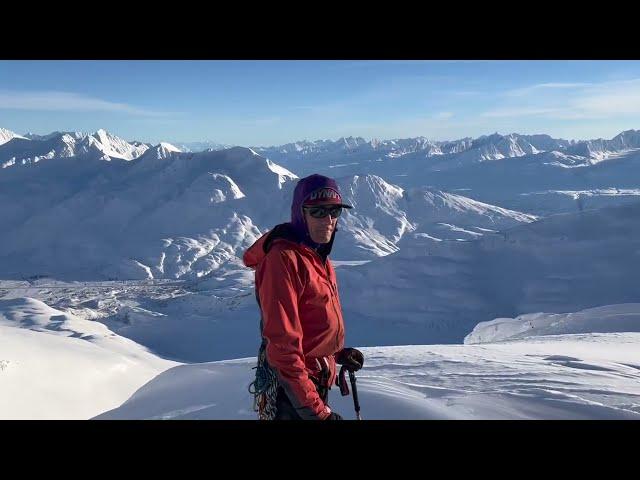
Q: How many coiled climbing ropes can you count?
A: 1